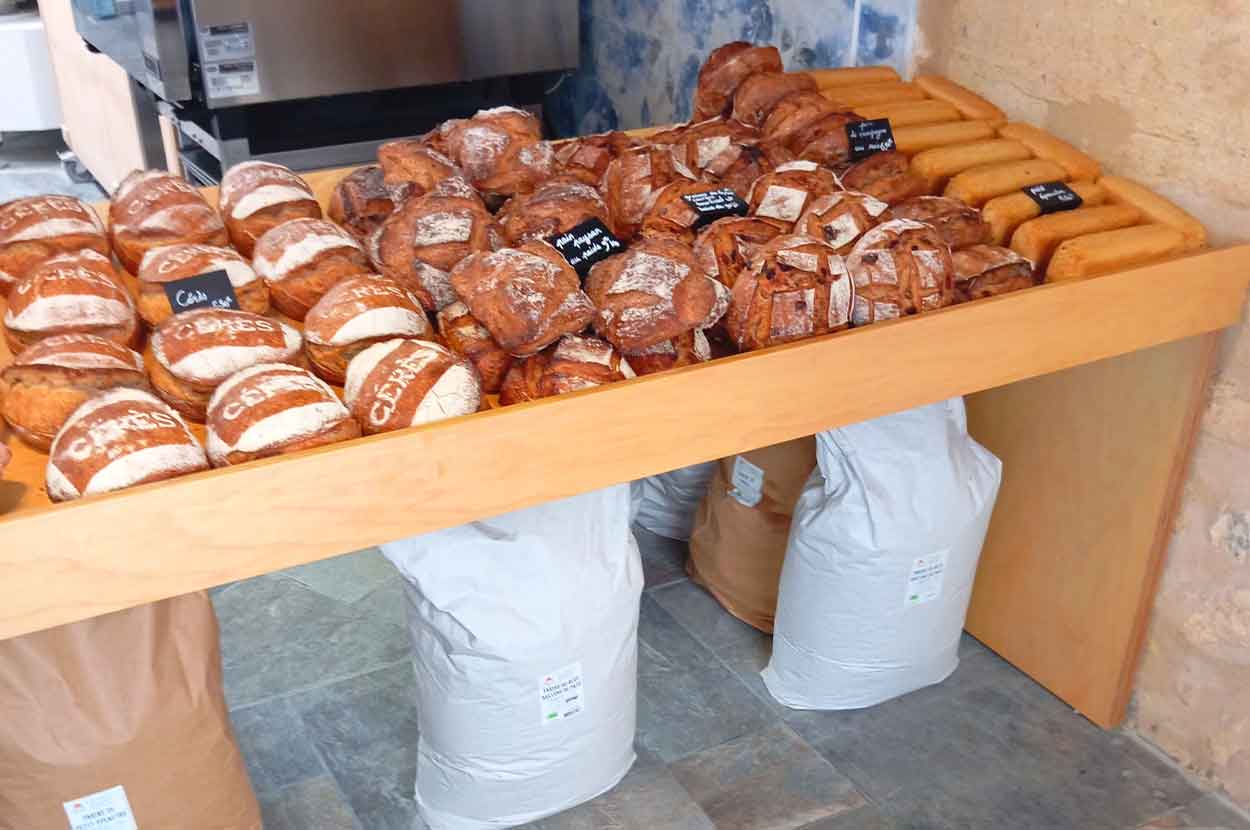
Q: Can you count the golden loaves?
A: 12